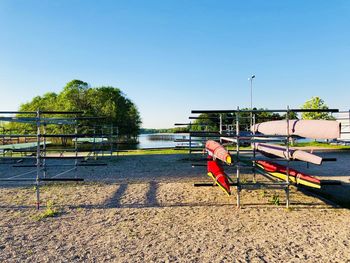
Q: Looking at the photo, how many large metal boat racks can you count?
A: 2